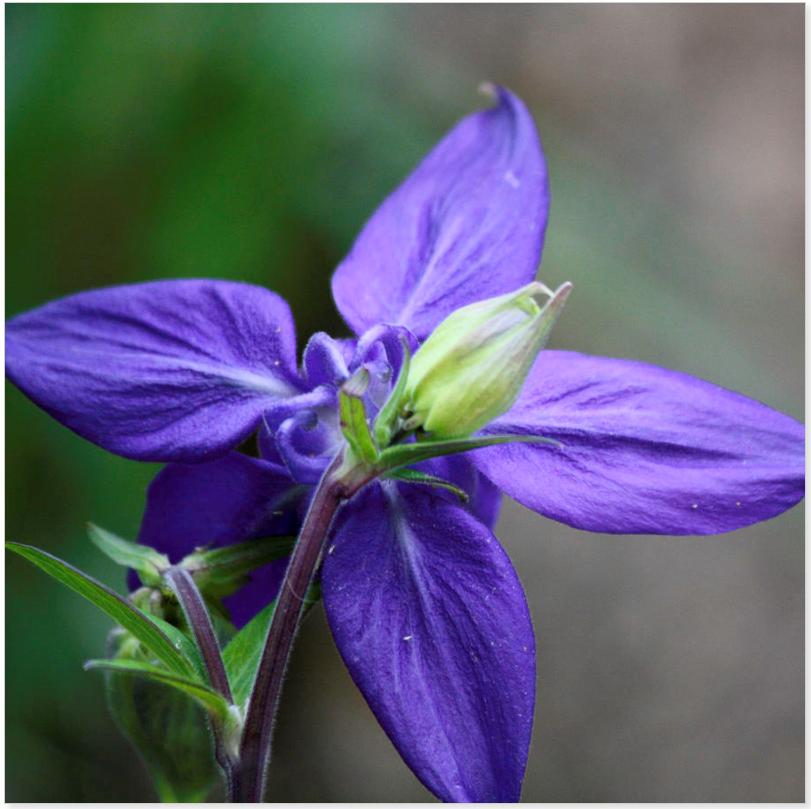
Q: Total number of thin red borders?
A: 0